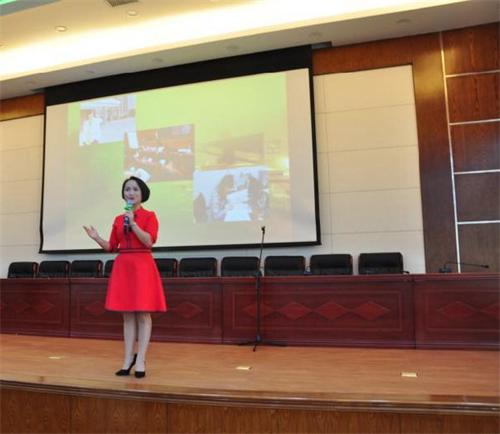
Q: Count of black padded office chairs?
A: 10